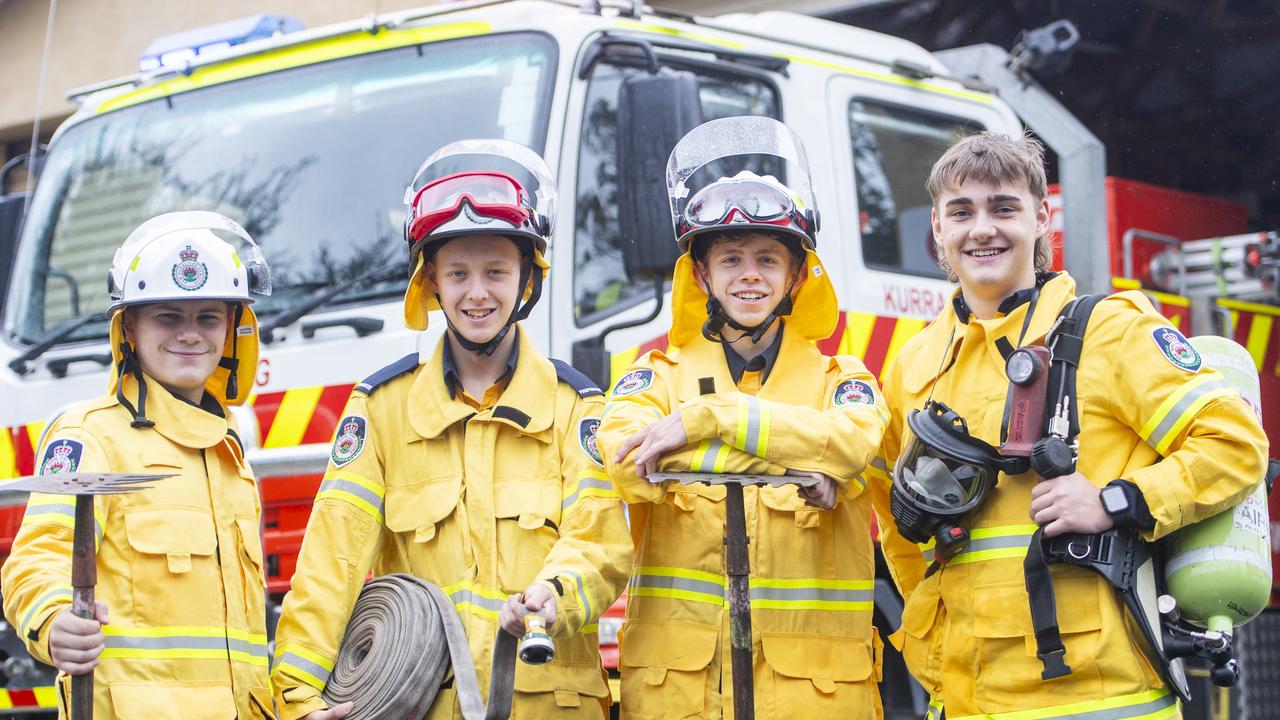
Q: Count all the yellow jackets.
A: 4